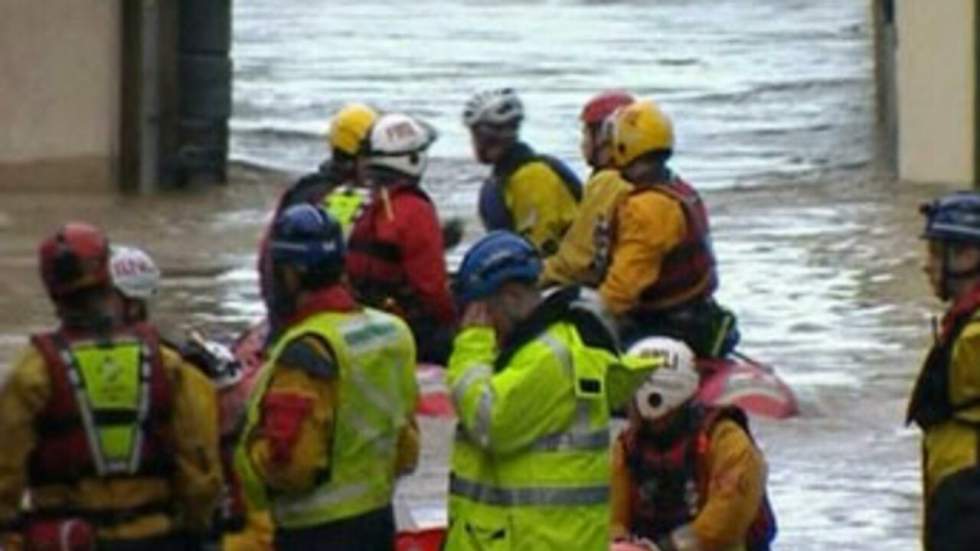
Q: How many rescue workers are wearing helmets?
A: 11